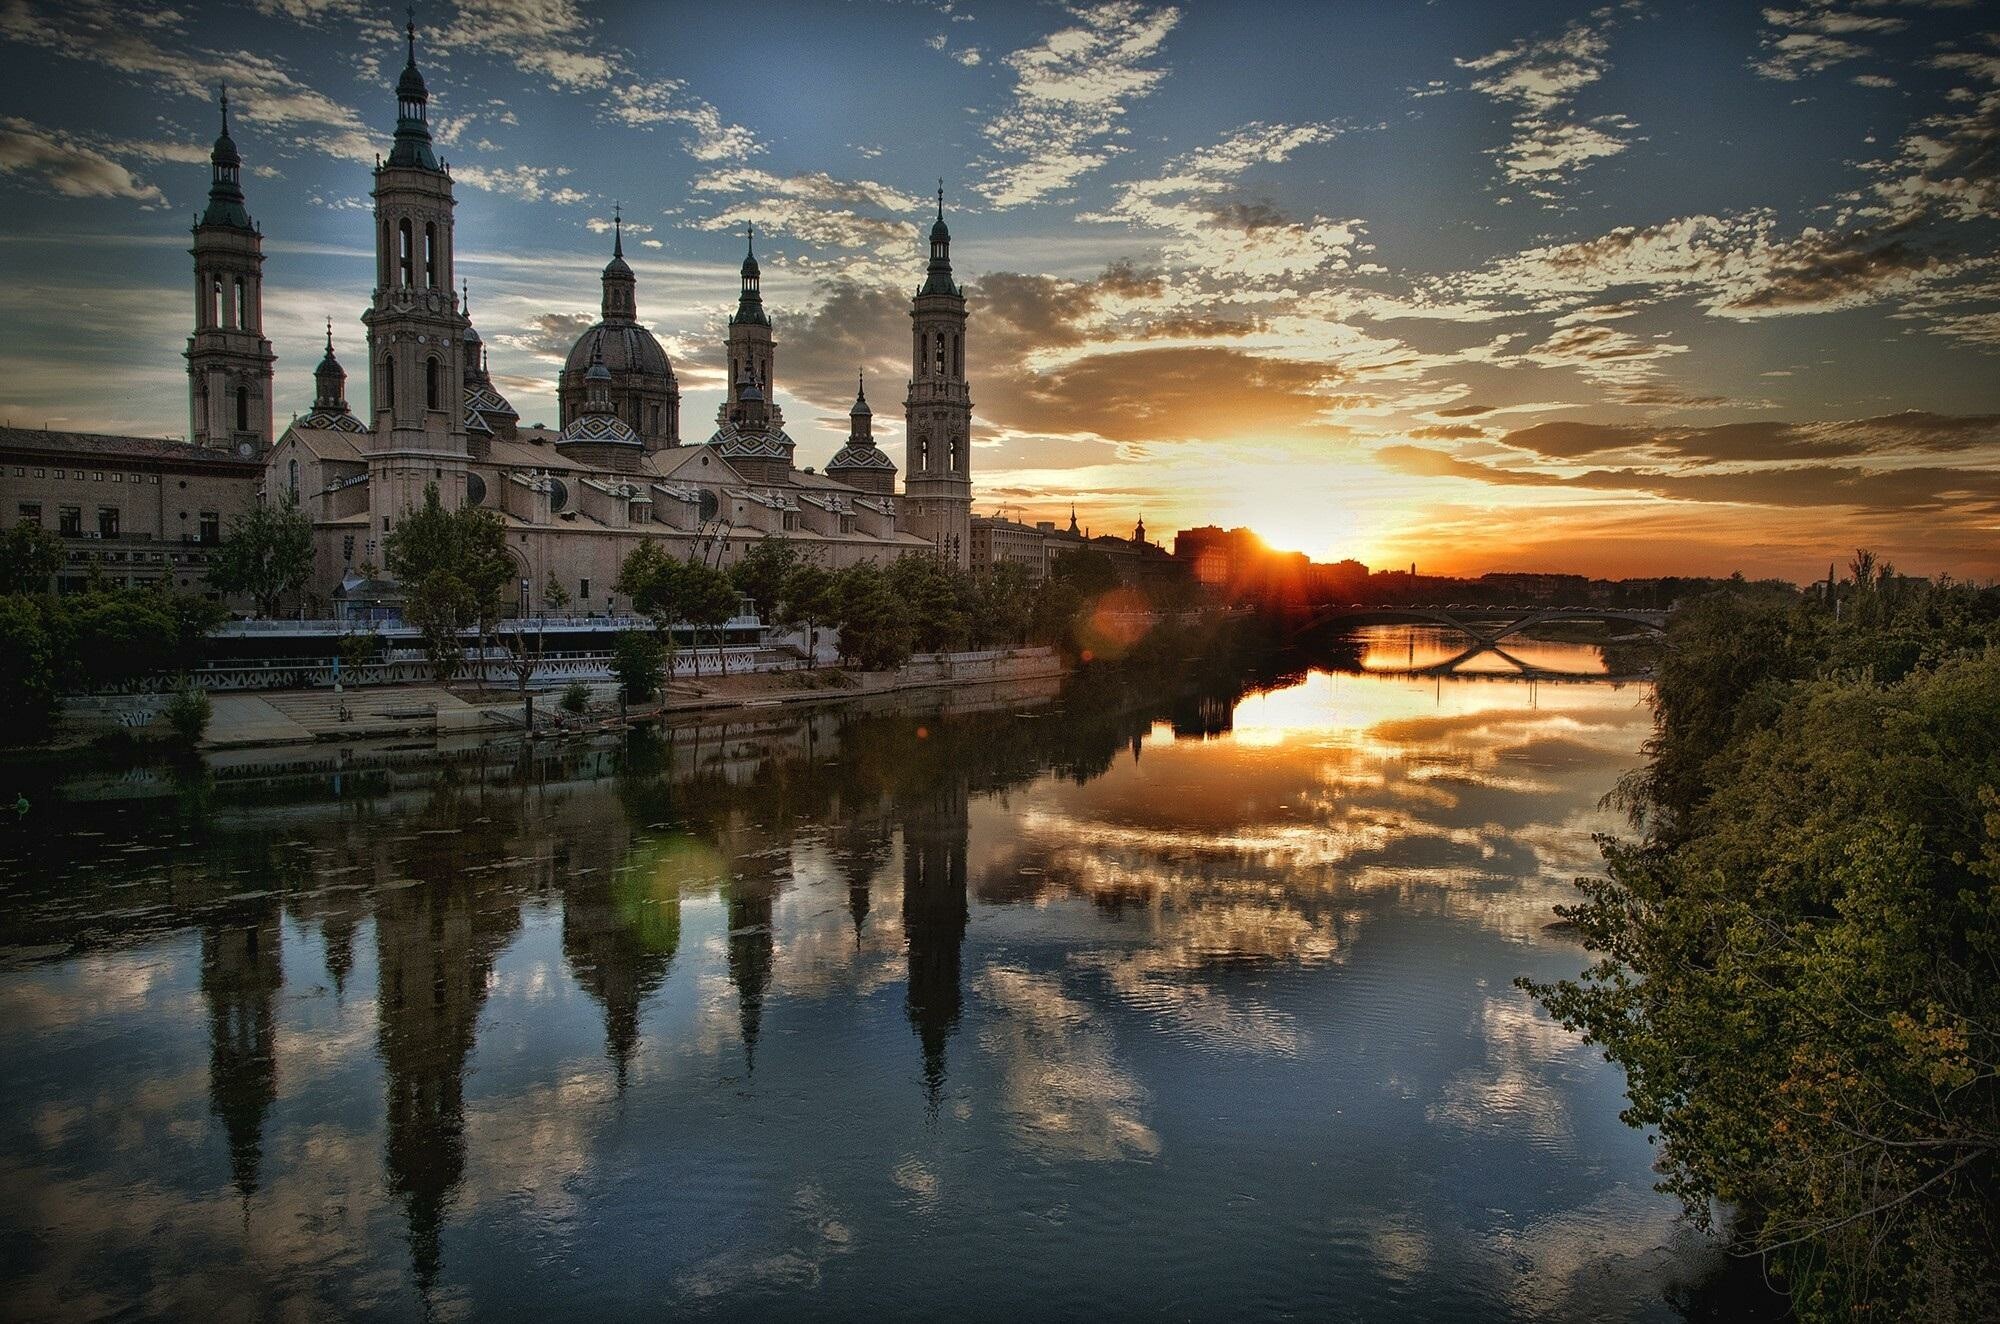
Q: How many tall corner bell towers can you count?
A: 4